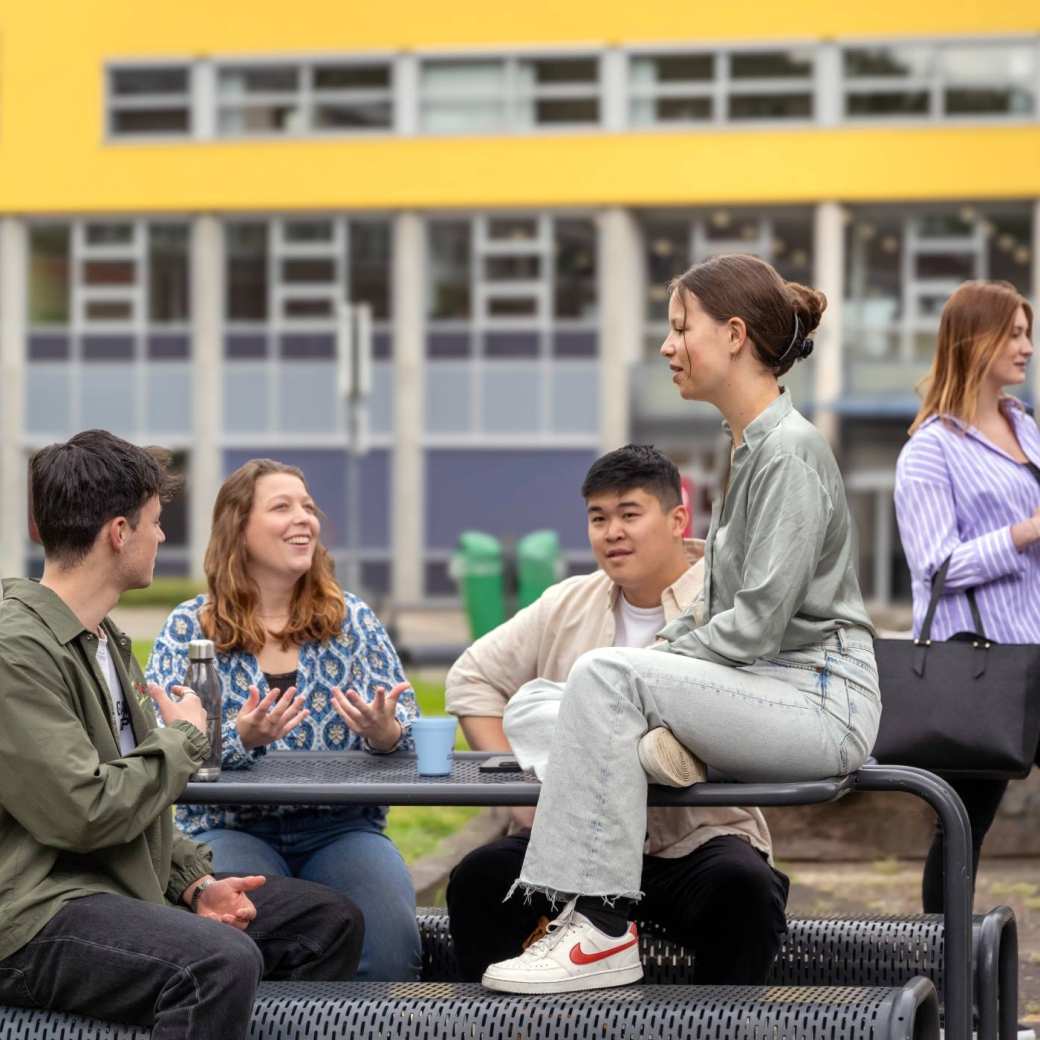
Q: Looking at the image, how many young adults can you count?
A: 5